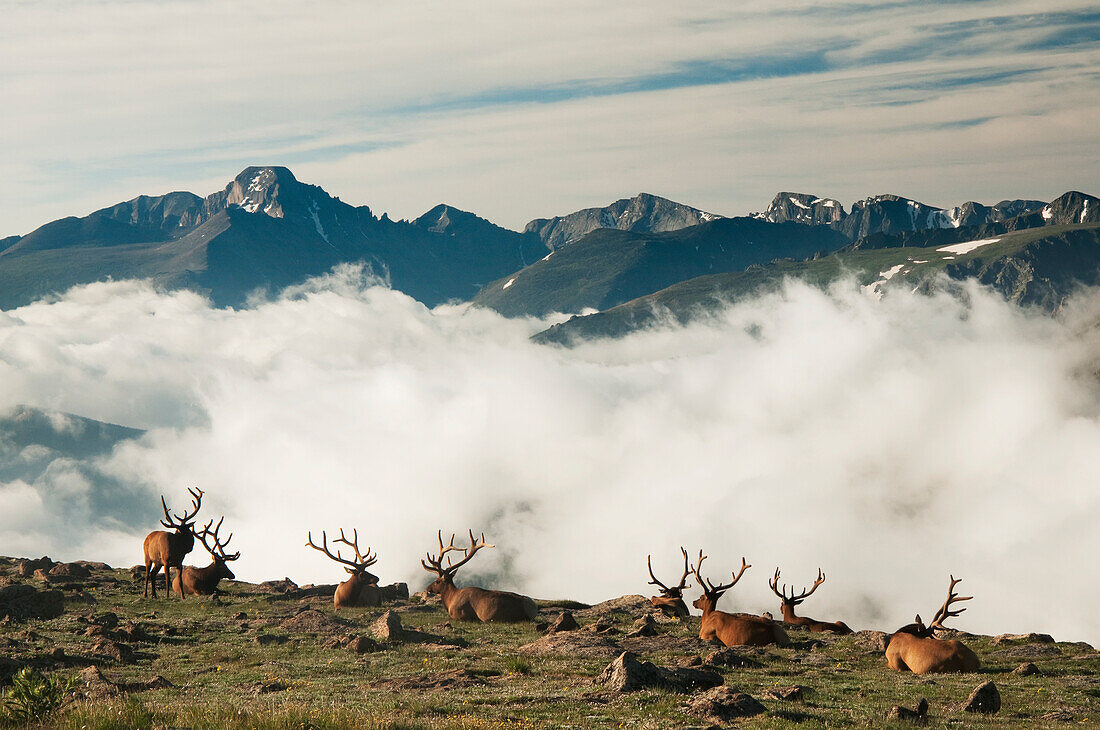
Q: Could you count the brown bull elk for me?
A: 8